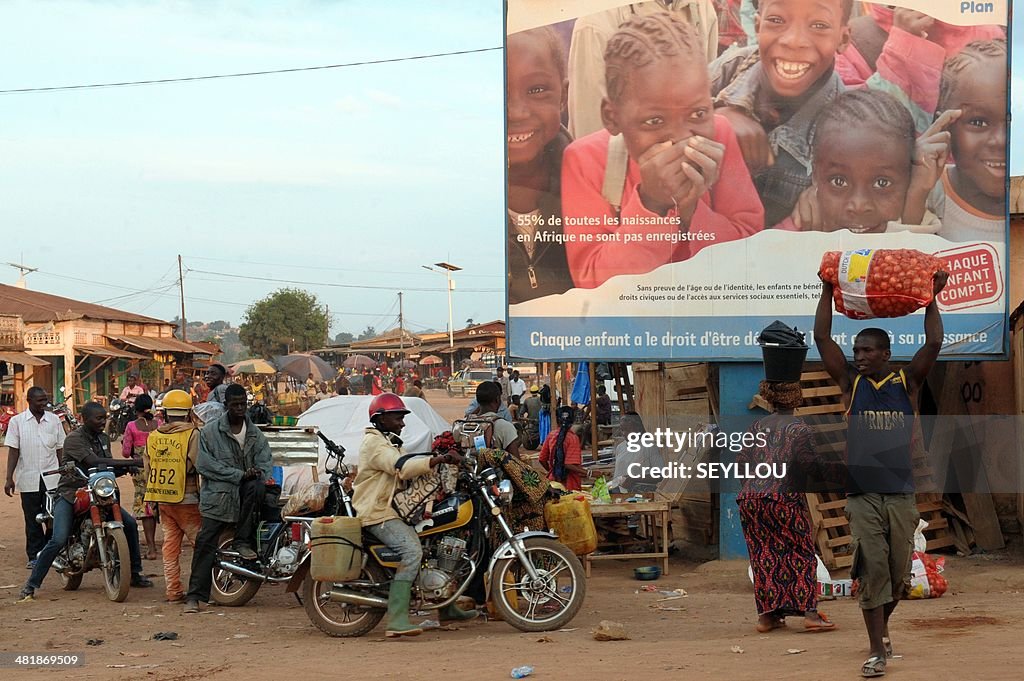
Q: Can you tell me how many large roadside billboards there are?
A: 1